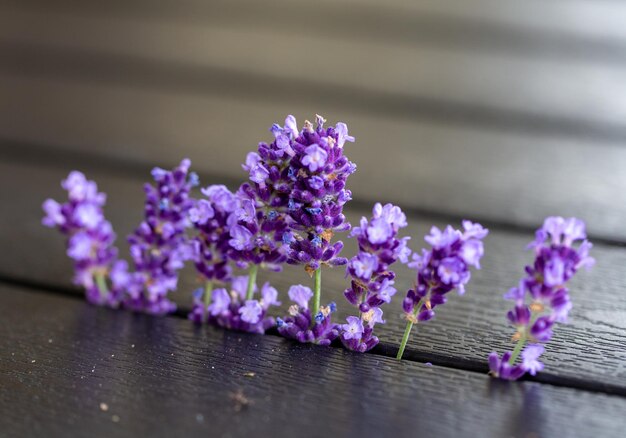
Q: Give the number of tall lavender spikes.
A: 8